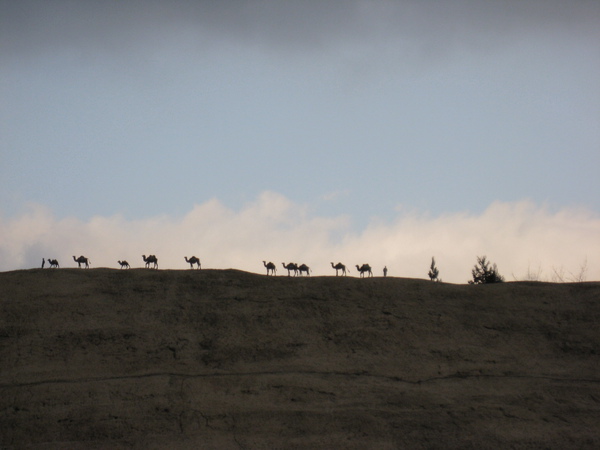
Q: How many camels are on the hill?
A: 10